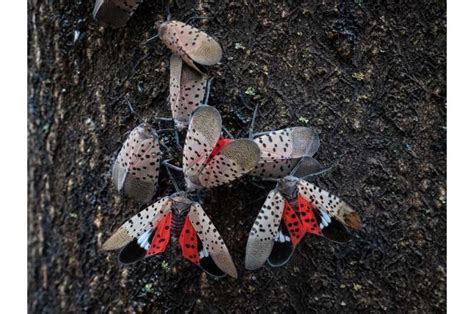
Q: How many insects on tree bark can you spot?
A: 8